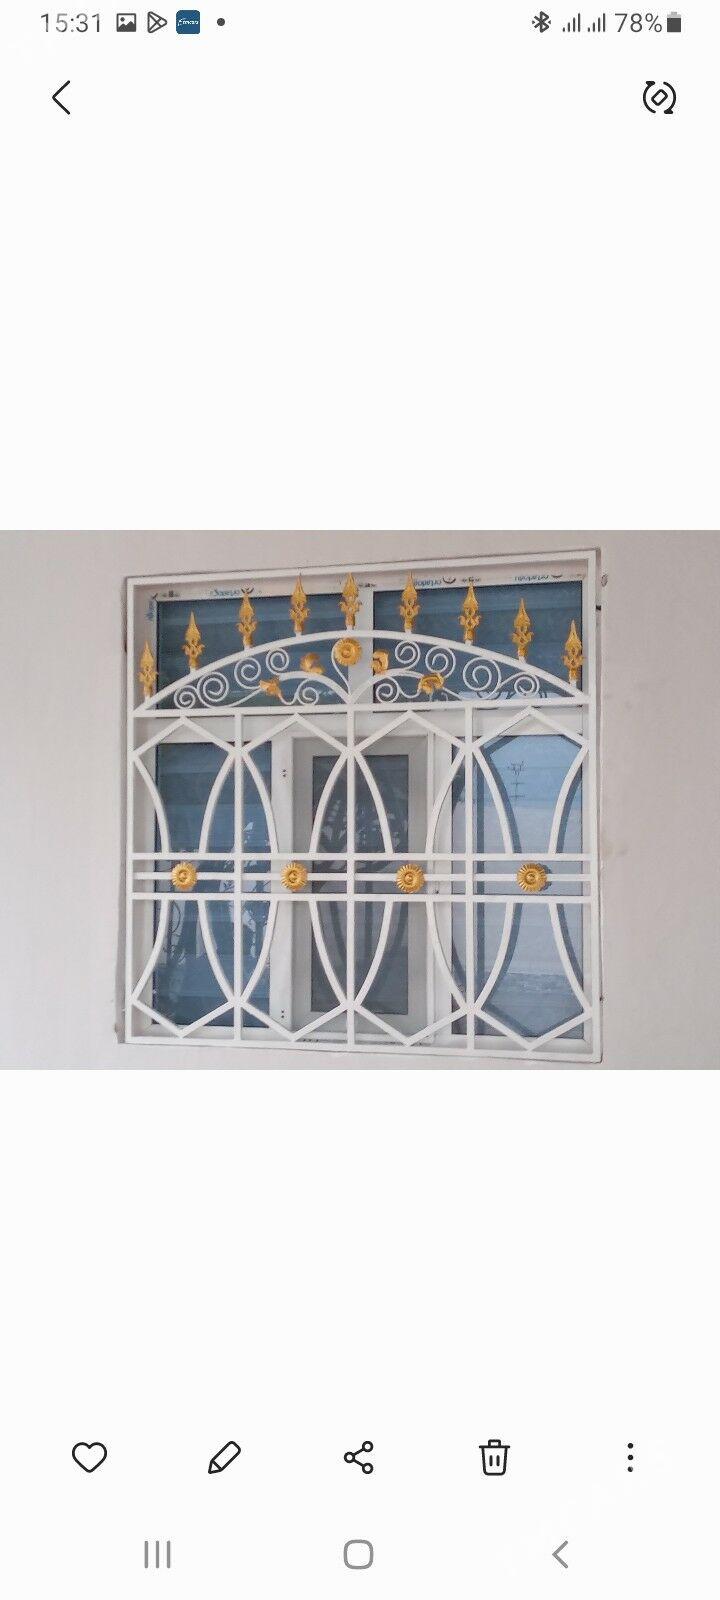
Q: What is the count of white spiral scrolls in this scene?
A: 10